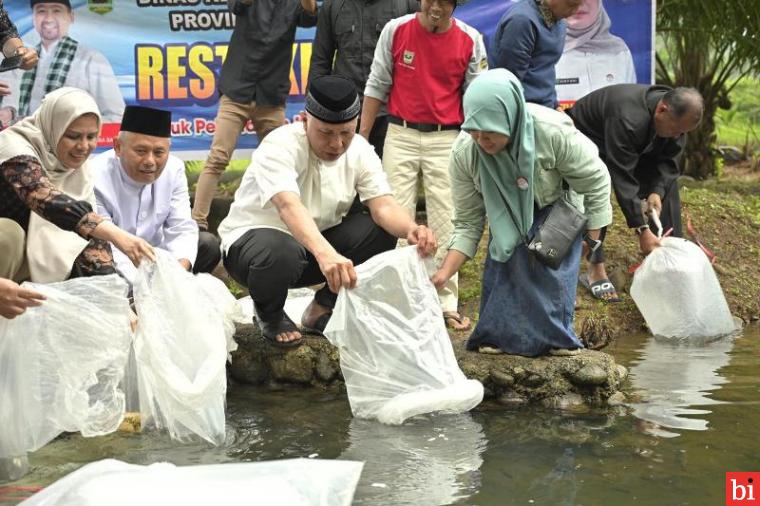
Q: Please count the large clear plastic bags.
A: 5